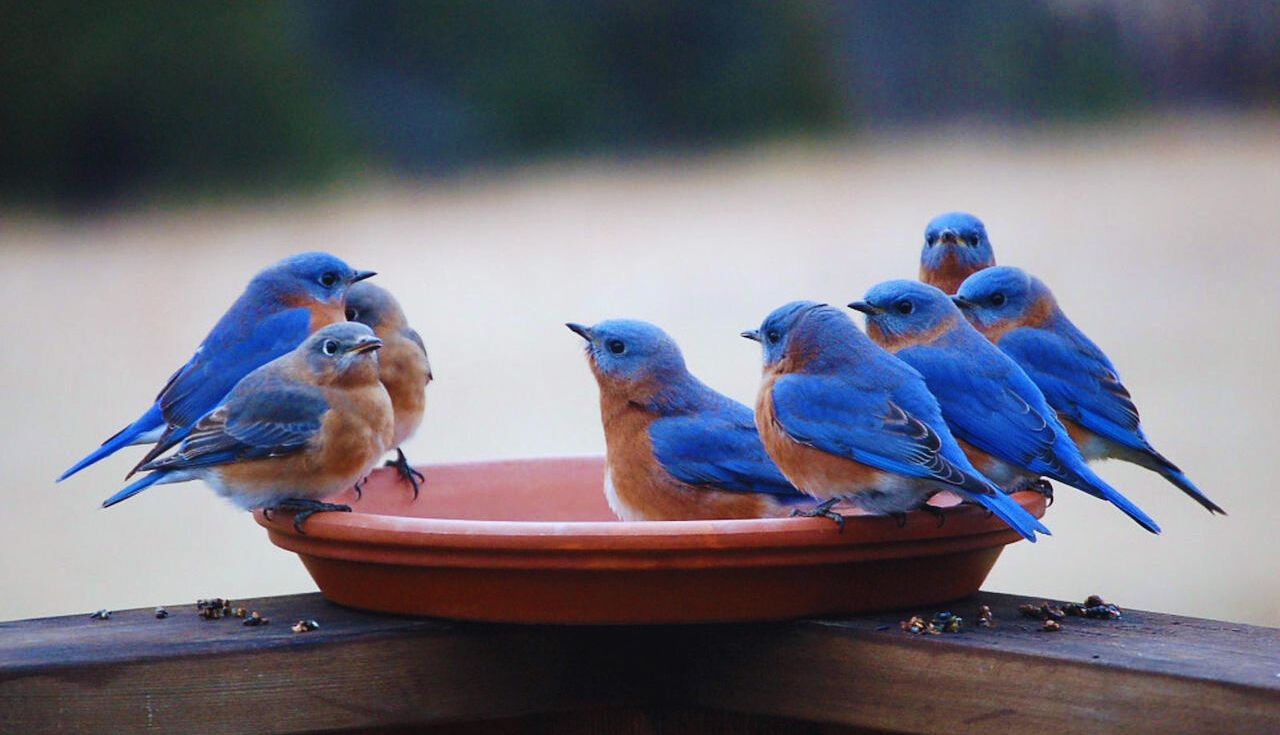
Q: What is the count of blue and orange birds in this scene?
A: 8